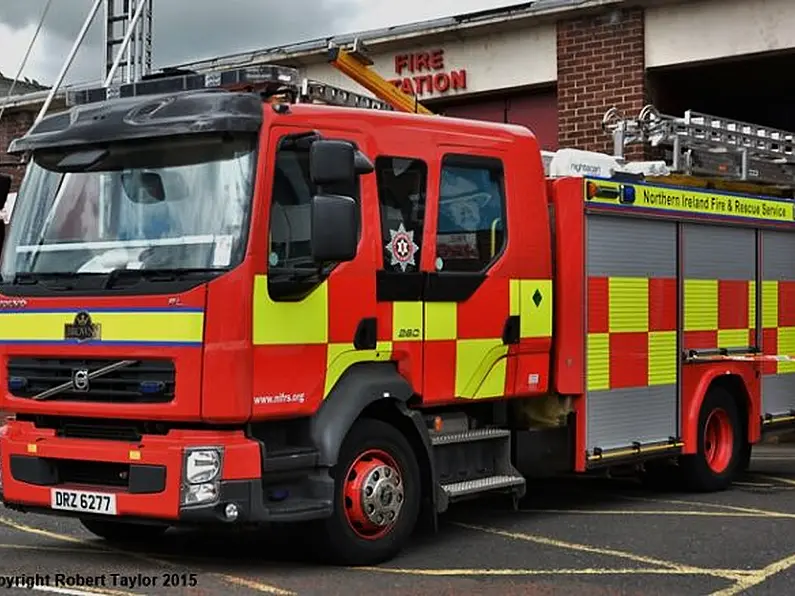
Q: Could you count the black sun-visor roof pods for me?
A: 1